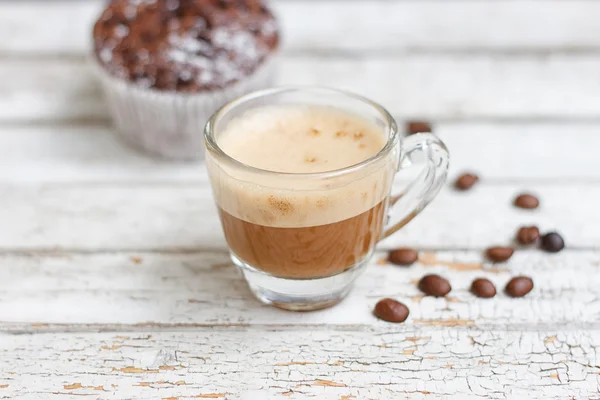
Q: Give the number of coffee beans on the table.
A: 11